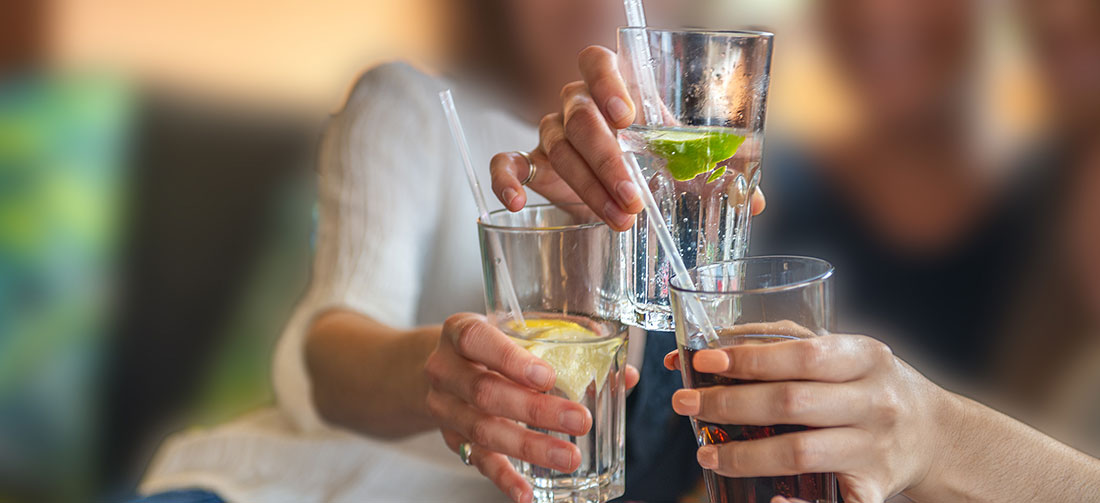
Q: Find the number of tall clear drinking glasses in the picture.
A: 3